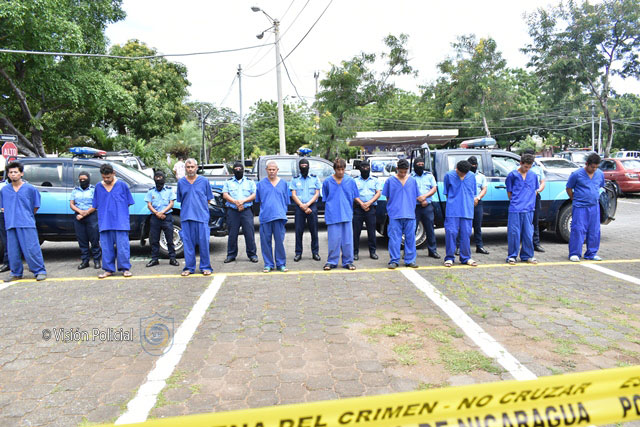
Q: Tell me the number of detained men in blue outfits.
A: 9